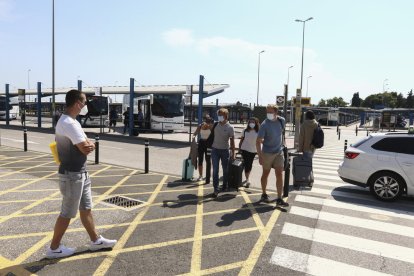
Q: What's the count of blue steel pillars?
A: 5